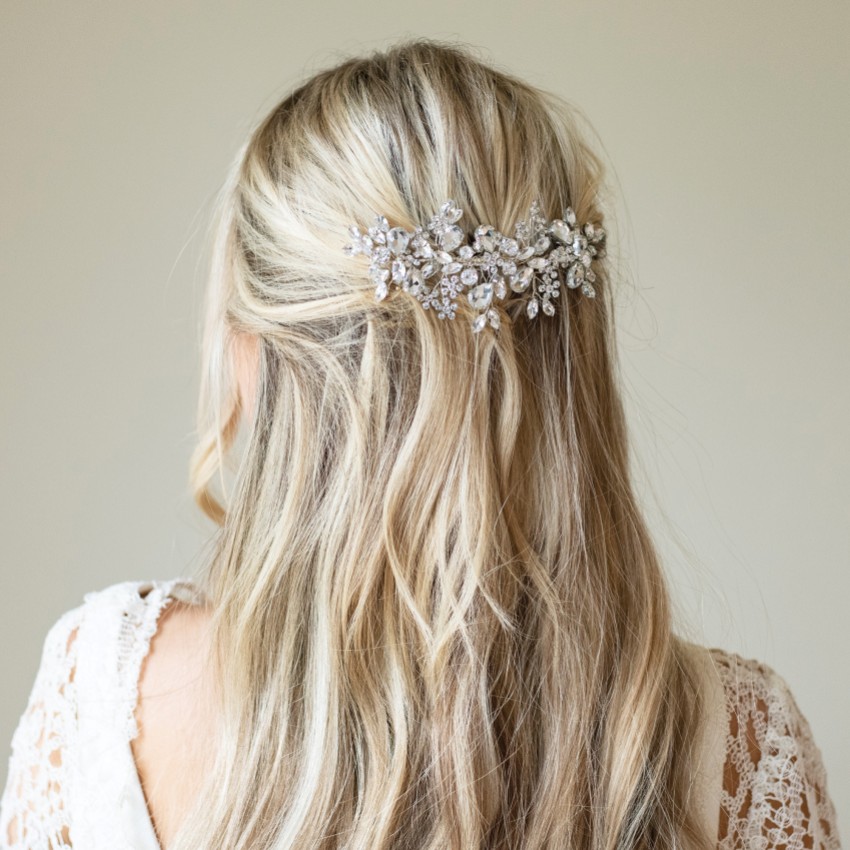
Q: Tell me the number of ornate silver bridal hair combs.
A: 1